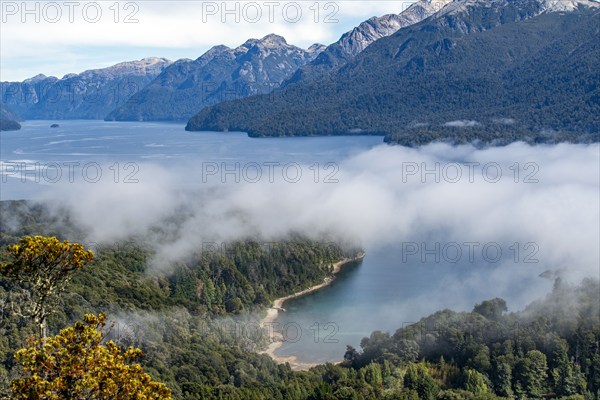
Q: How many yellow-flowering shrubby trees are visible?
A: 2